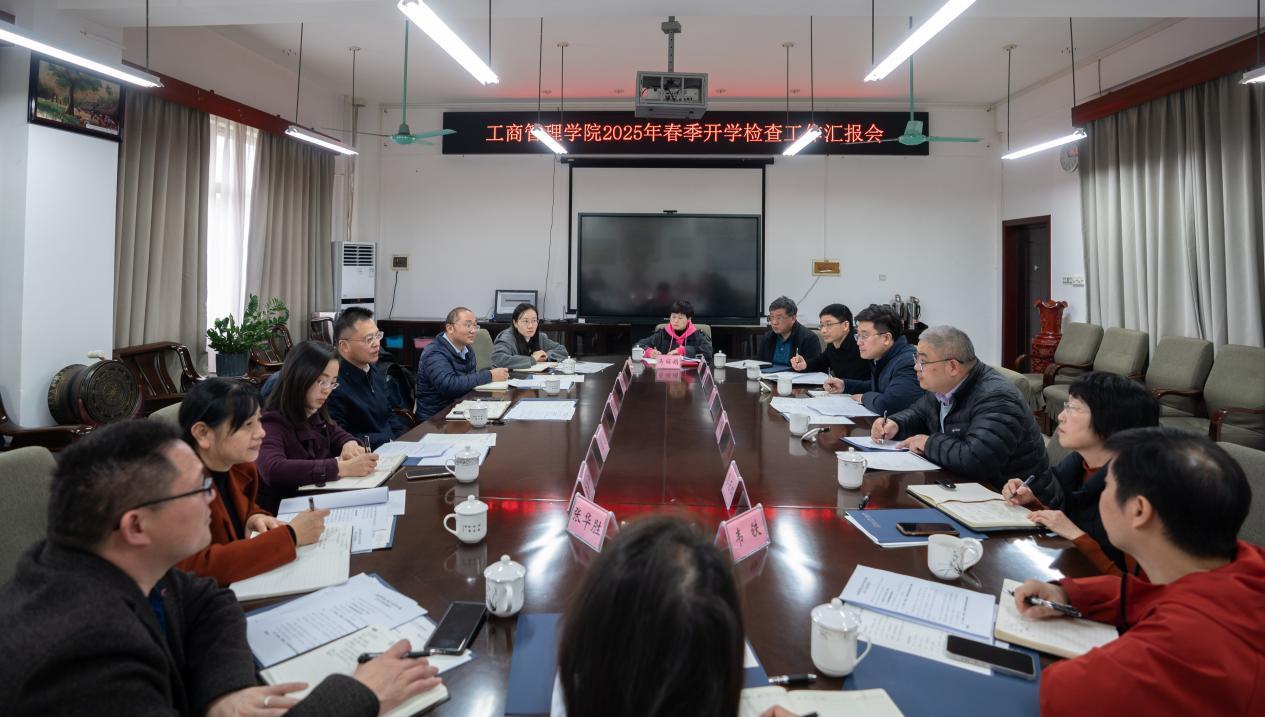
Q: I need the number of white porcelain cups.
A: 14